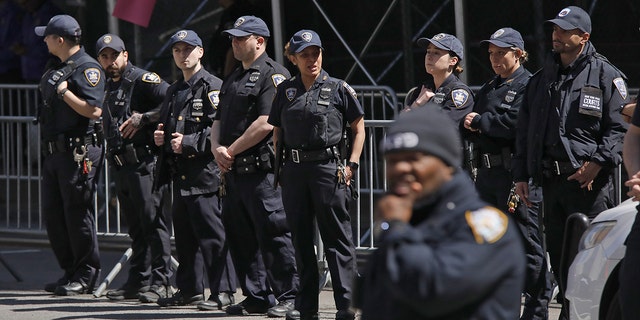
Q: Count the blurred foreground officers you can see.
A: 1